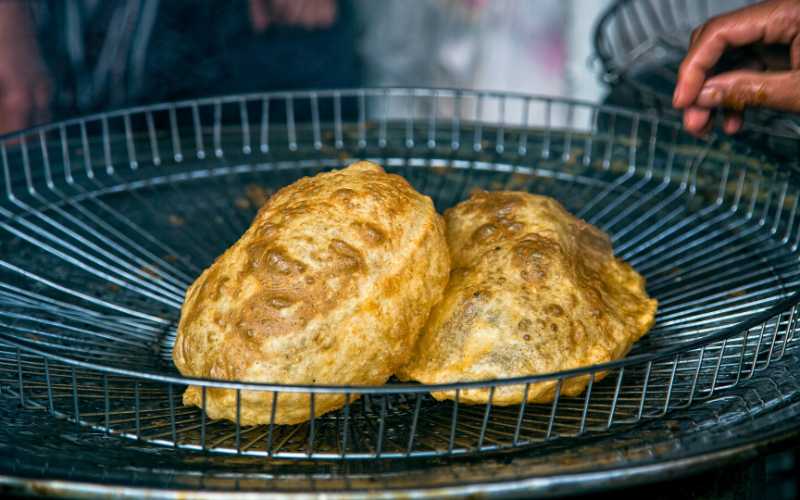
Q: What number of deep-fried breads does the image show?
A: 2